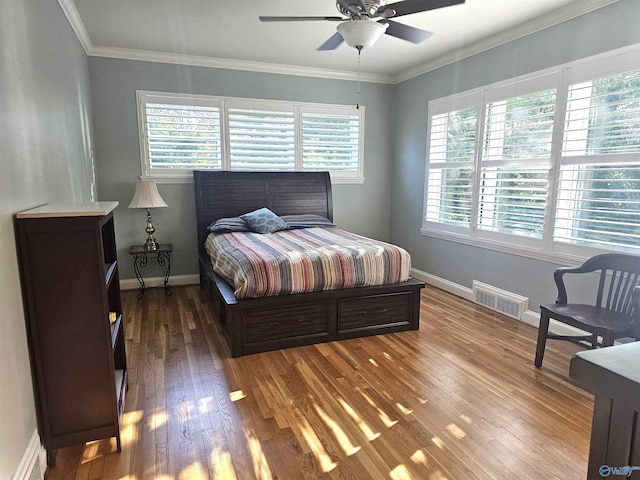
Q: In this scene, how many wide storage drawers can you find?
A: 2